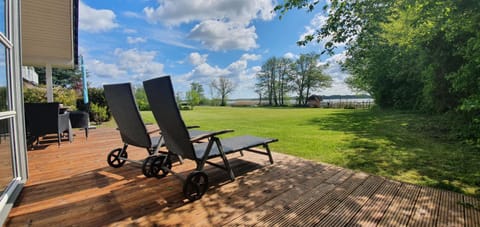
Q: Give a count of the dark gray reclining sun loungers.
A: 2